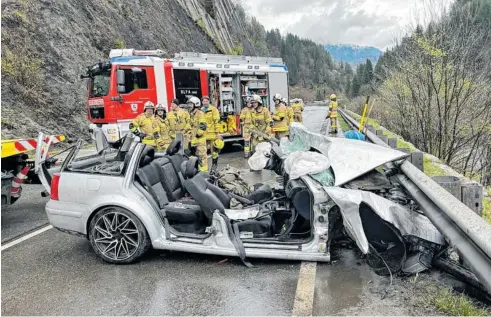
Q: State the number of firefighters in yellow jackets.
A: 11